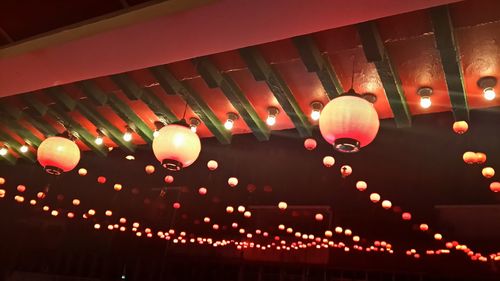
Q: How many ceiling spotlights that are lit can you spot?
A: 11